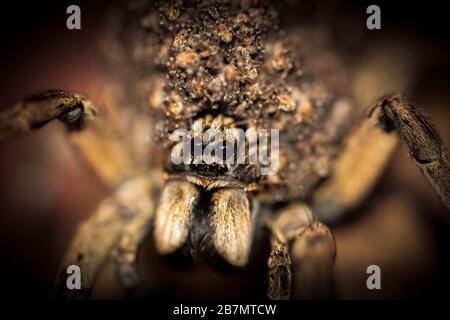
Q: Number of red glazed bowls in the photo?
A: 0